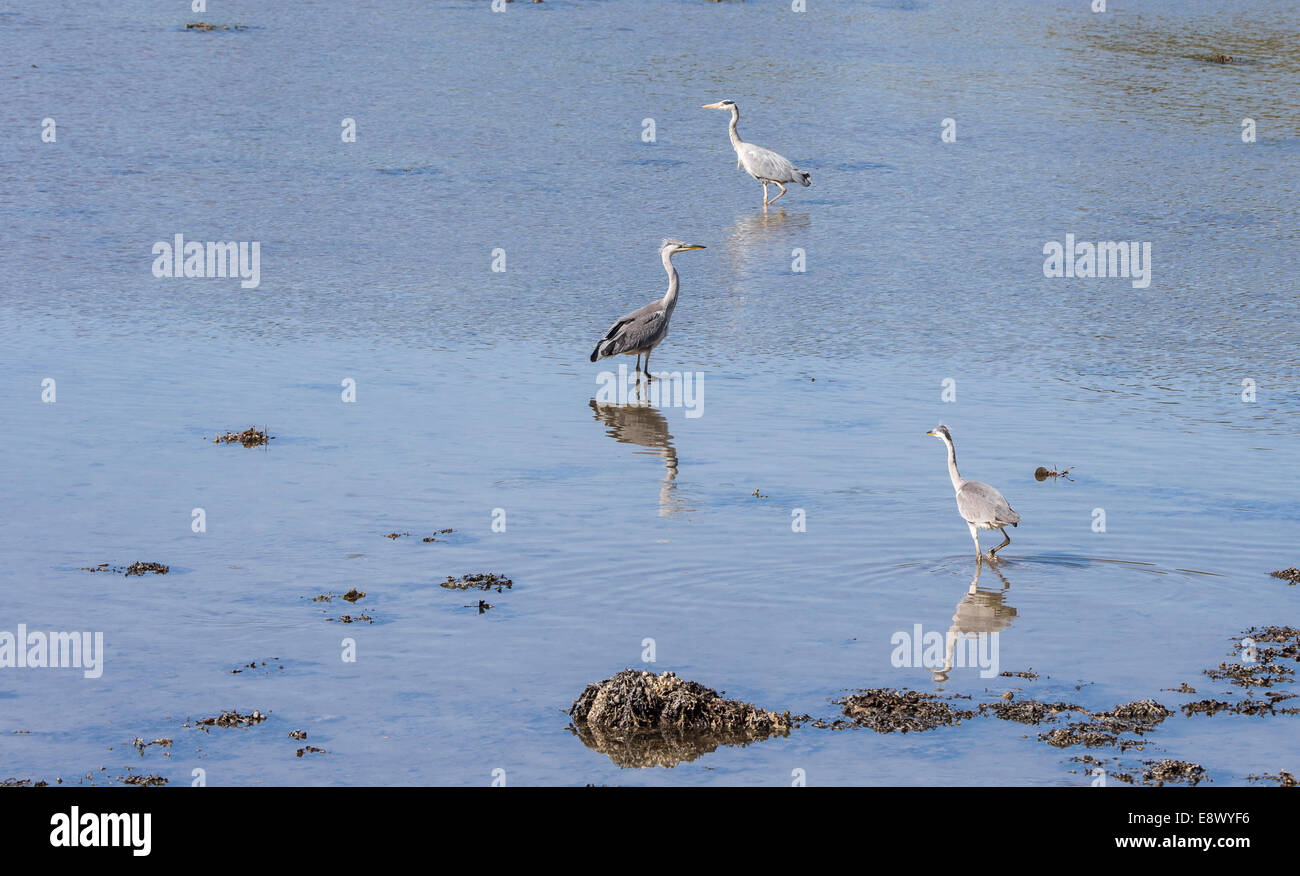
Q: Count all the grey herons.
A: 3